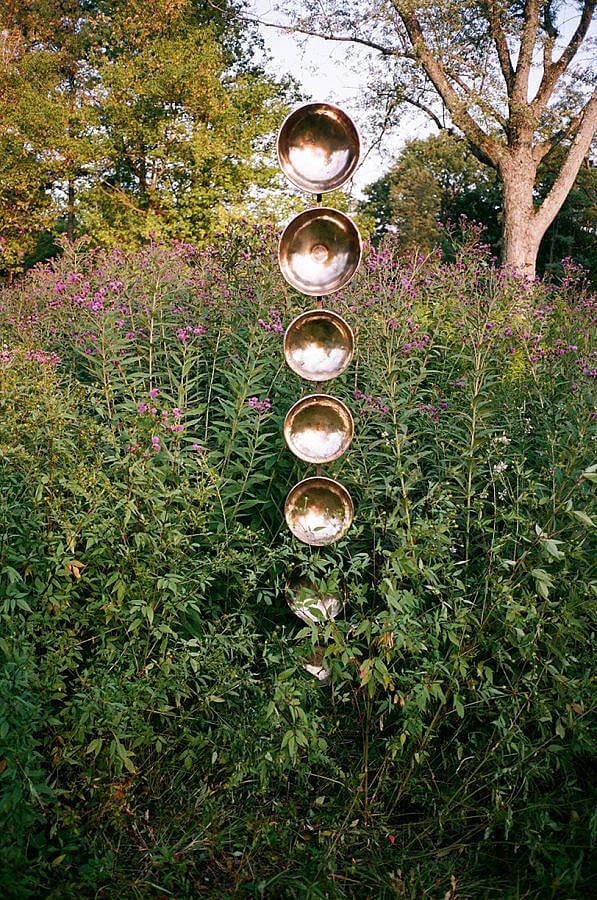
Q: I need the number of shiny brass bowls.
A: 7